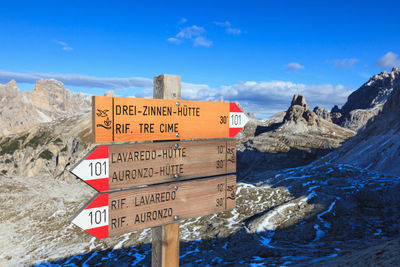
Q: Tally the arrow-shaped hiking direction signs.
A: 3